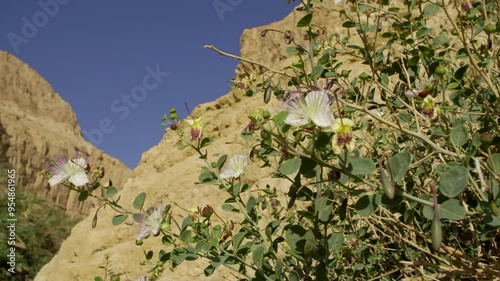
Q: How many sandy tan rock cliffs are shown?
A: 2